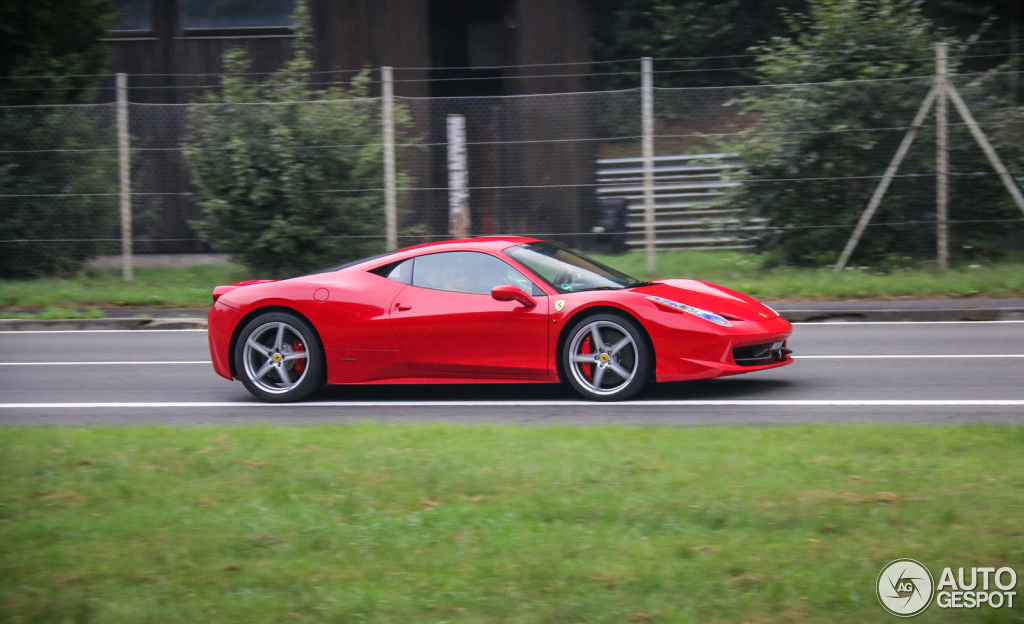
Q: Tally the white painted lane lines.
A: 3